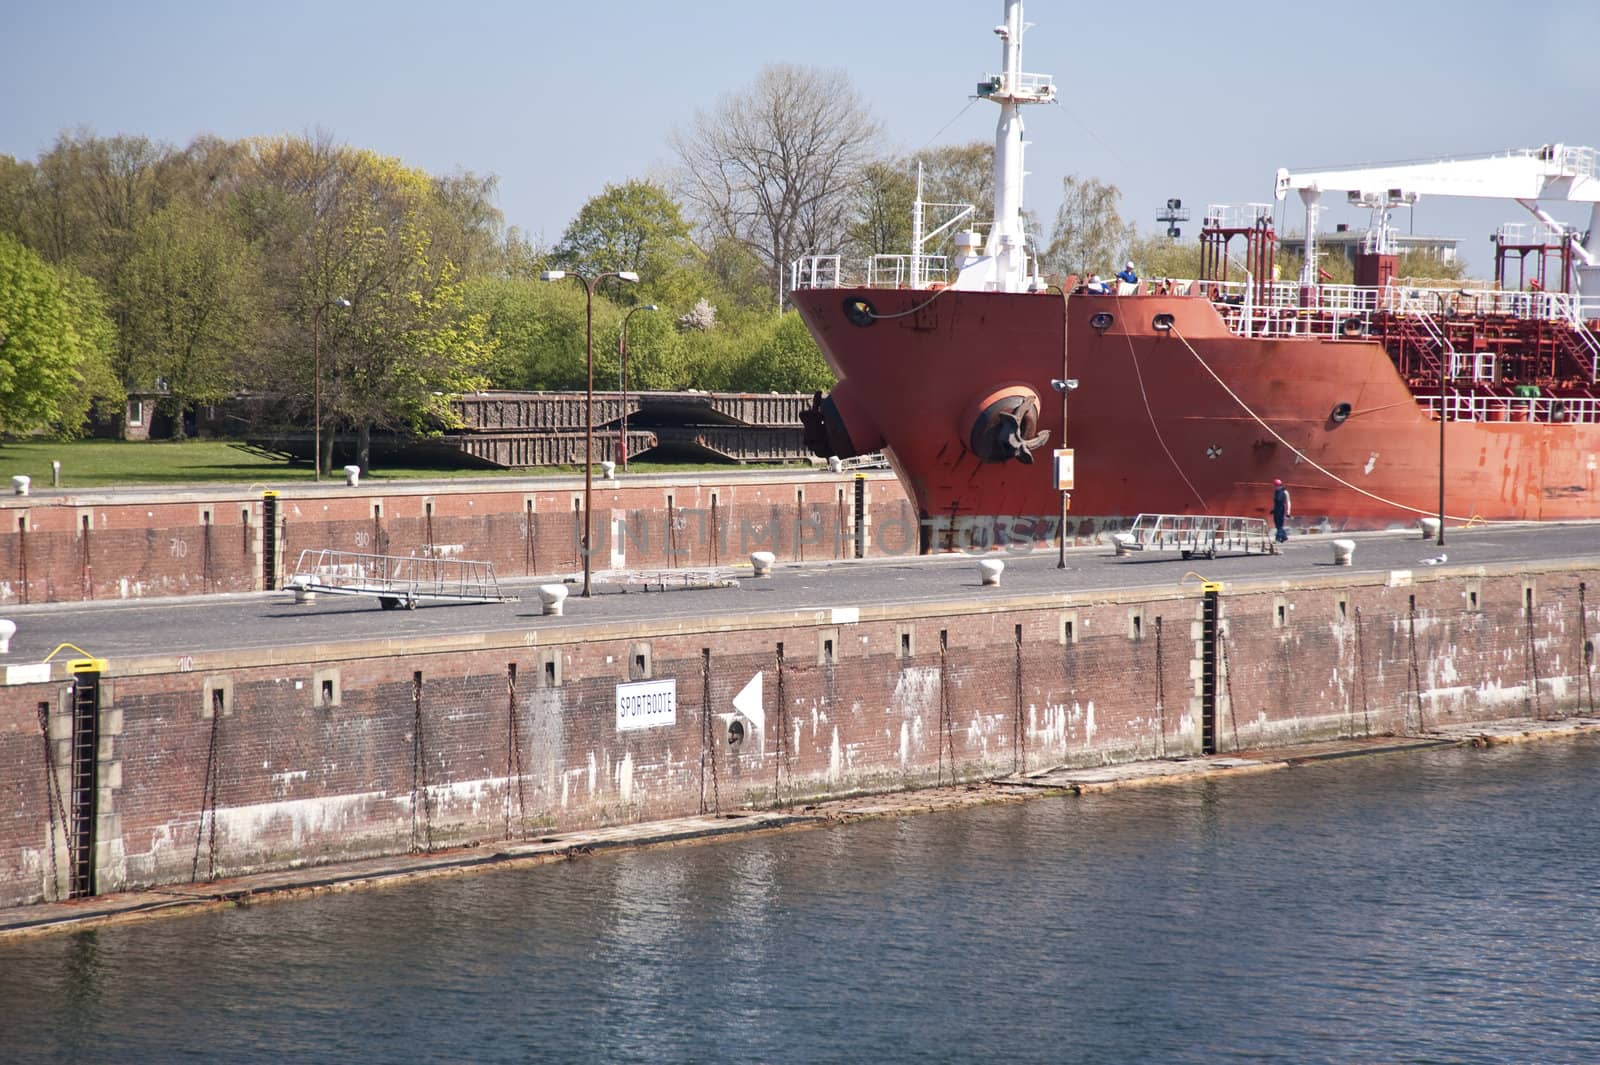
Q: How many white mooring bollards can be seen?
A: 12